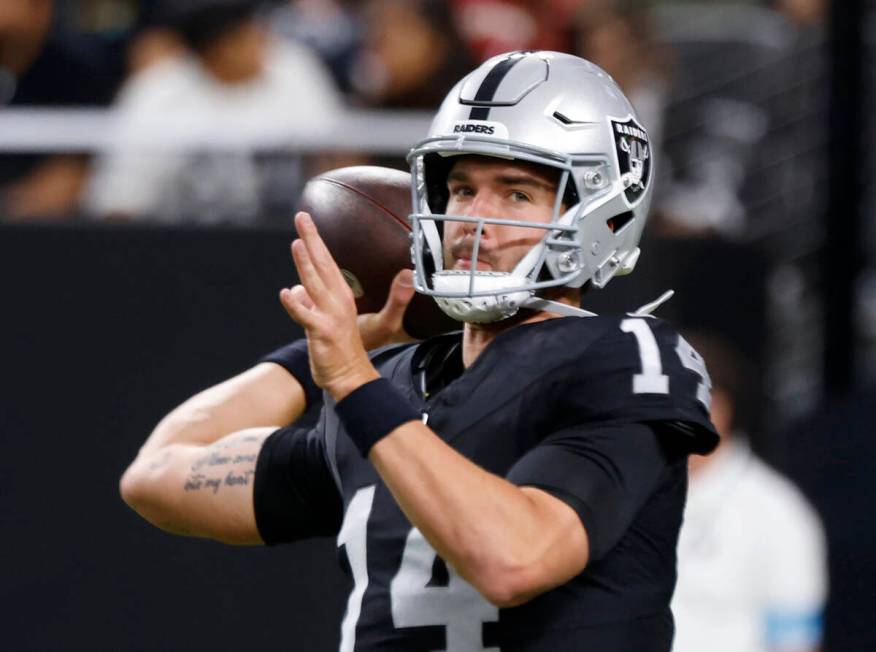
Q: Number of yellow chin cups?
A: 0